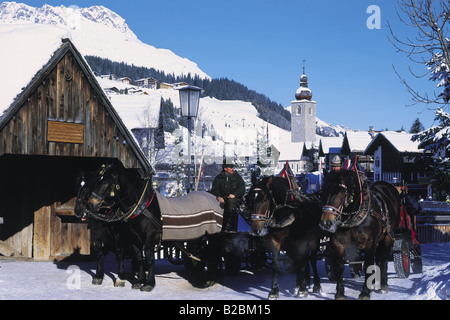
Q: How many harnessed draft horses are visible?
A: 4